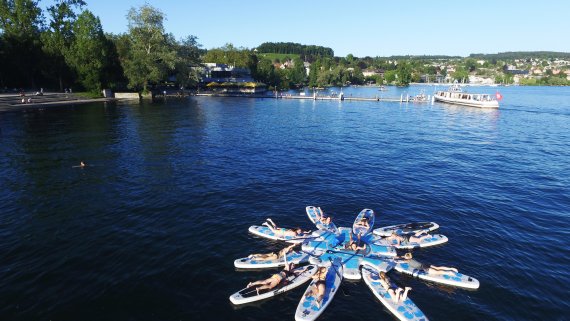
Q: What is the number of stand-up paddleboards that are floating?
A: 10